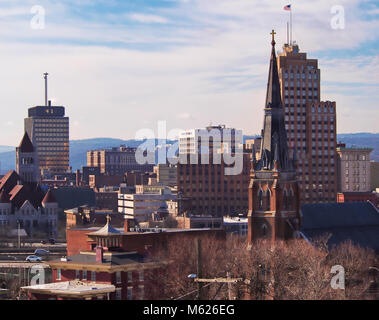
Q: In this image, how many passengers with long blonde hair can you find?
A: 0